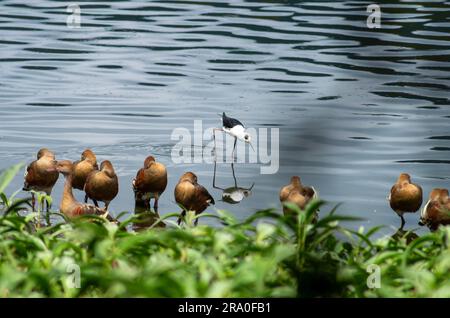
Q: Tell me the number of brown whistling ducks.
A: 9